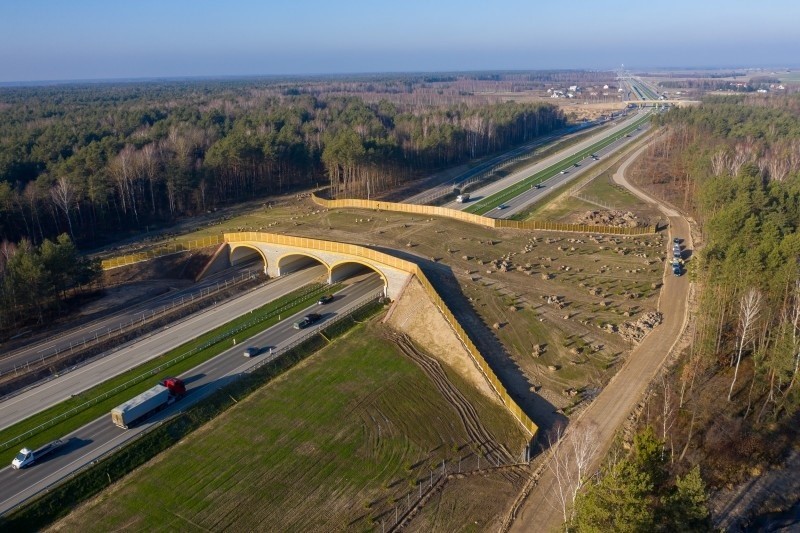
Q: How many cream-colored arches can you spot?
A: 3